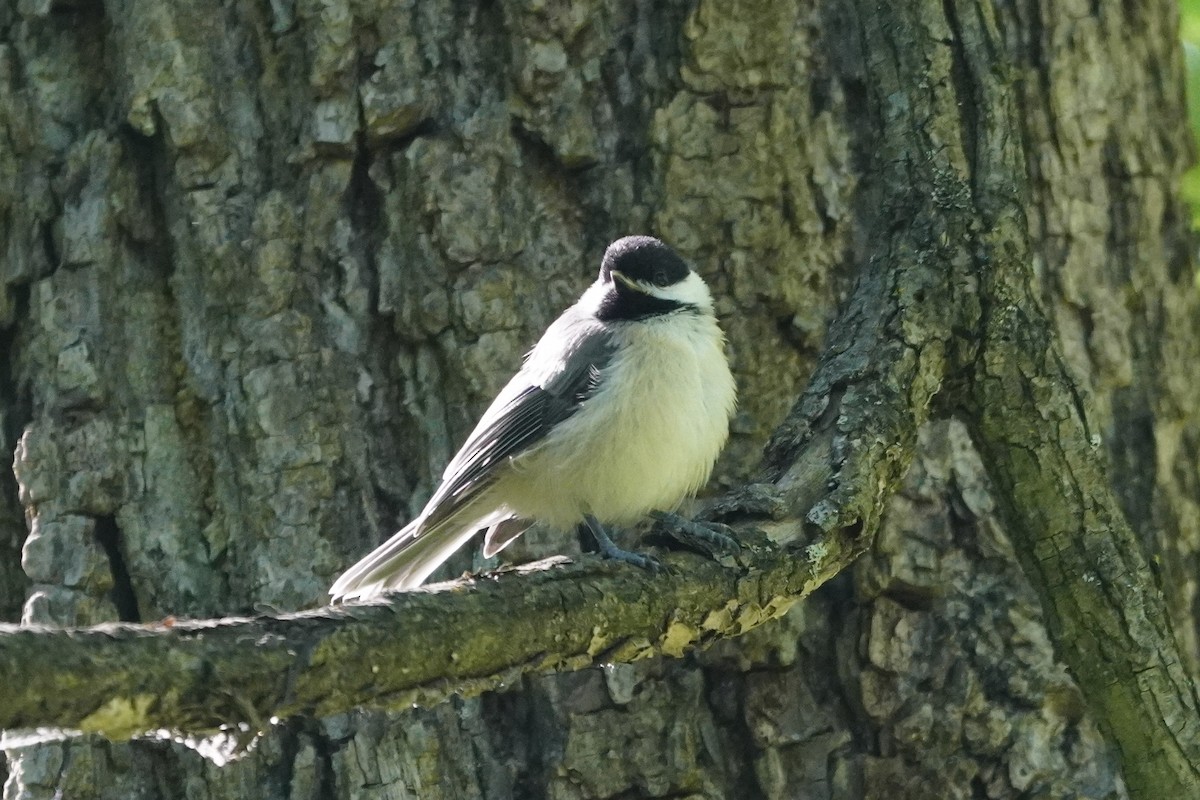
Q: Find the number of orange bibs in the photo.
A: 0